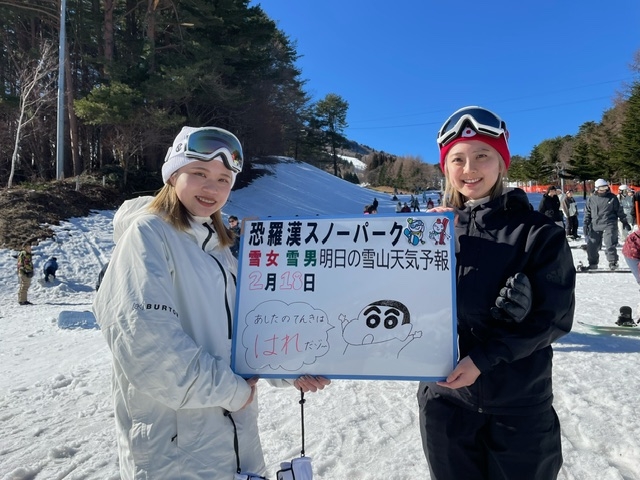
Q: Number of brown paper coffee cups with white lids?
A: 0